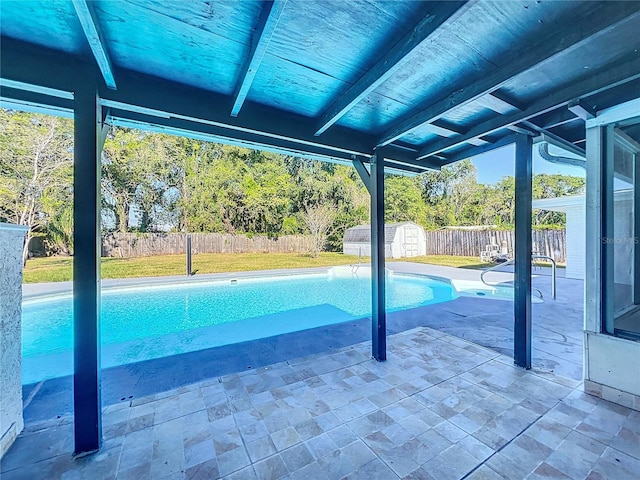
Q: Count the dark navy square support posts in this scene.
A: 3